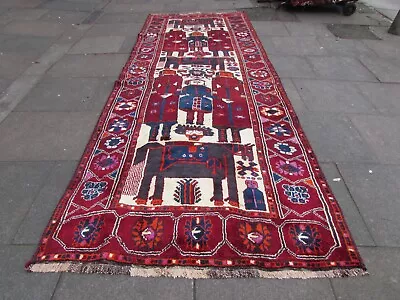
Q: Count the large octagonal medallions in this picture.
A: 5